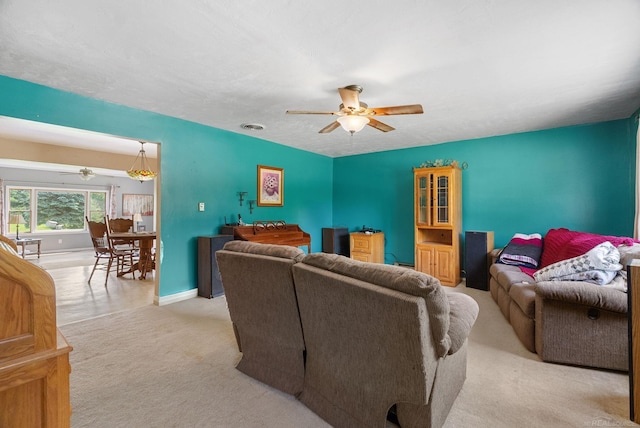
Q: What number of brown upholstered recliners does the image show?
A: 2